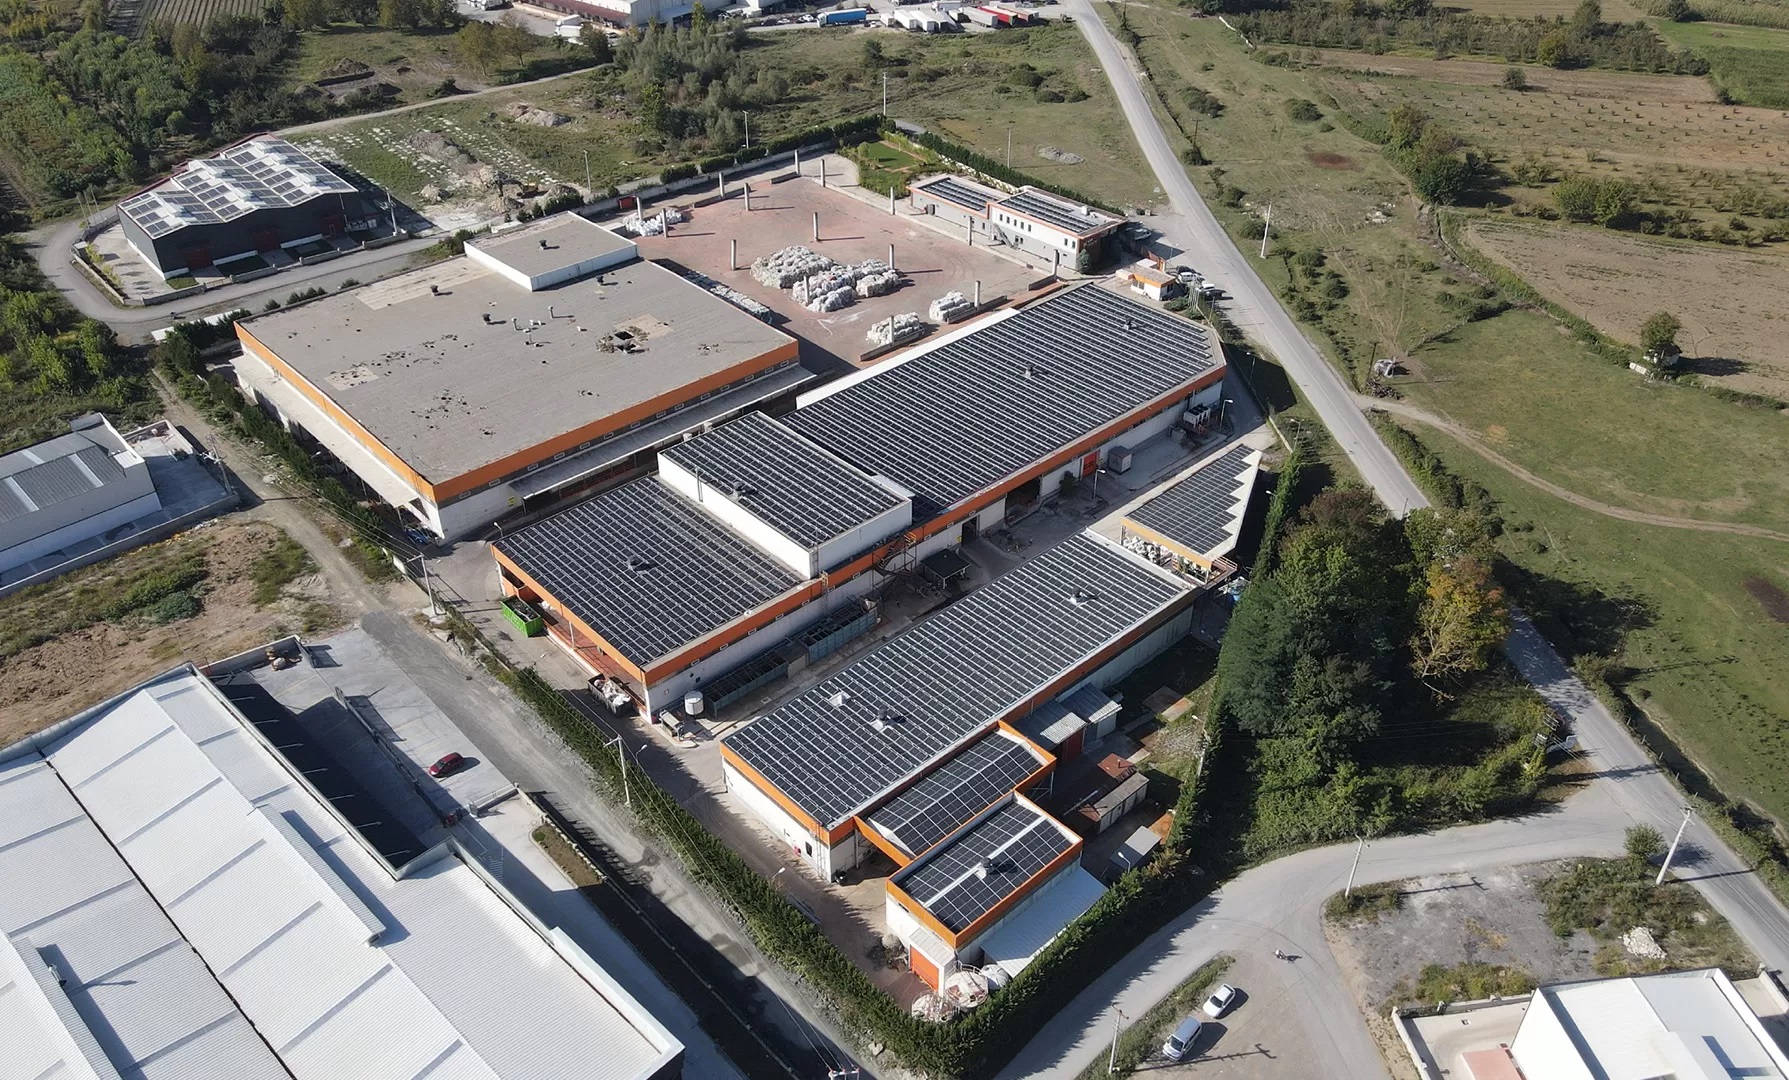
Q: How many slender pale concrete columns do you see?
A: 15